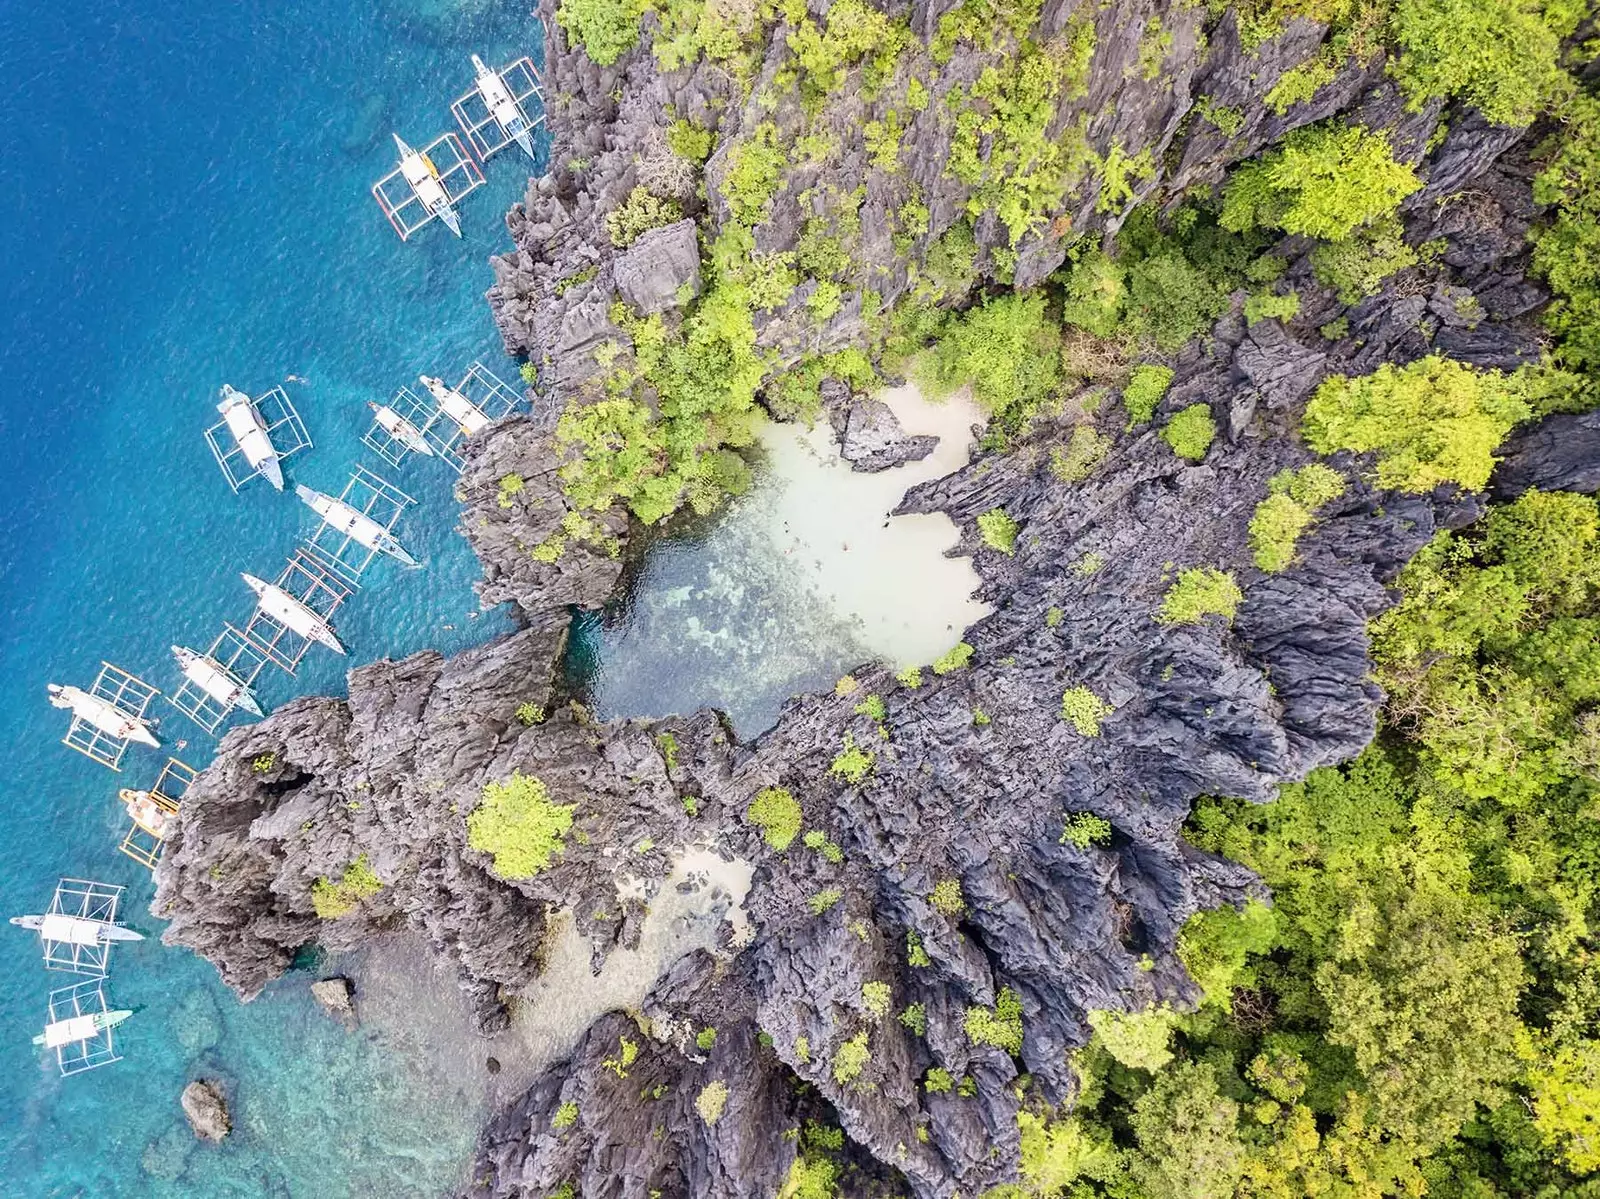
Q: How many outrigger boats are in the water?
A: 12